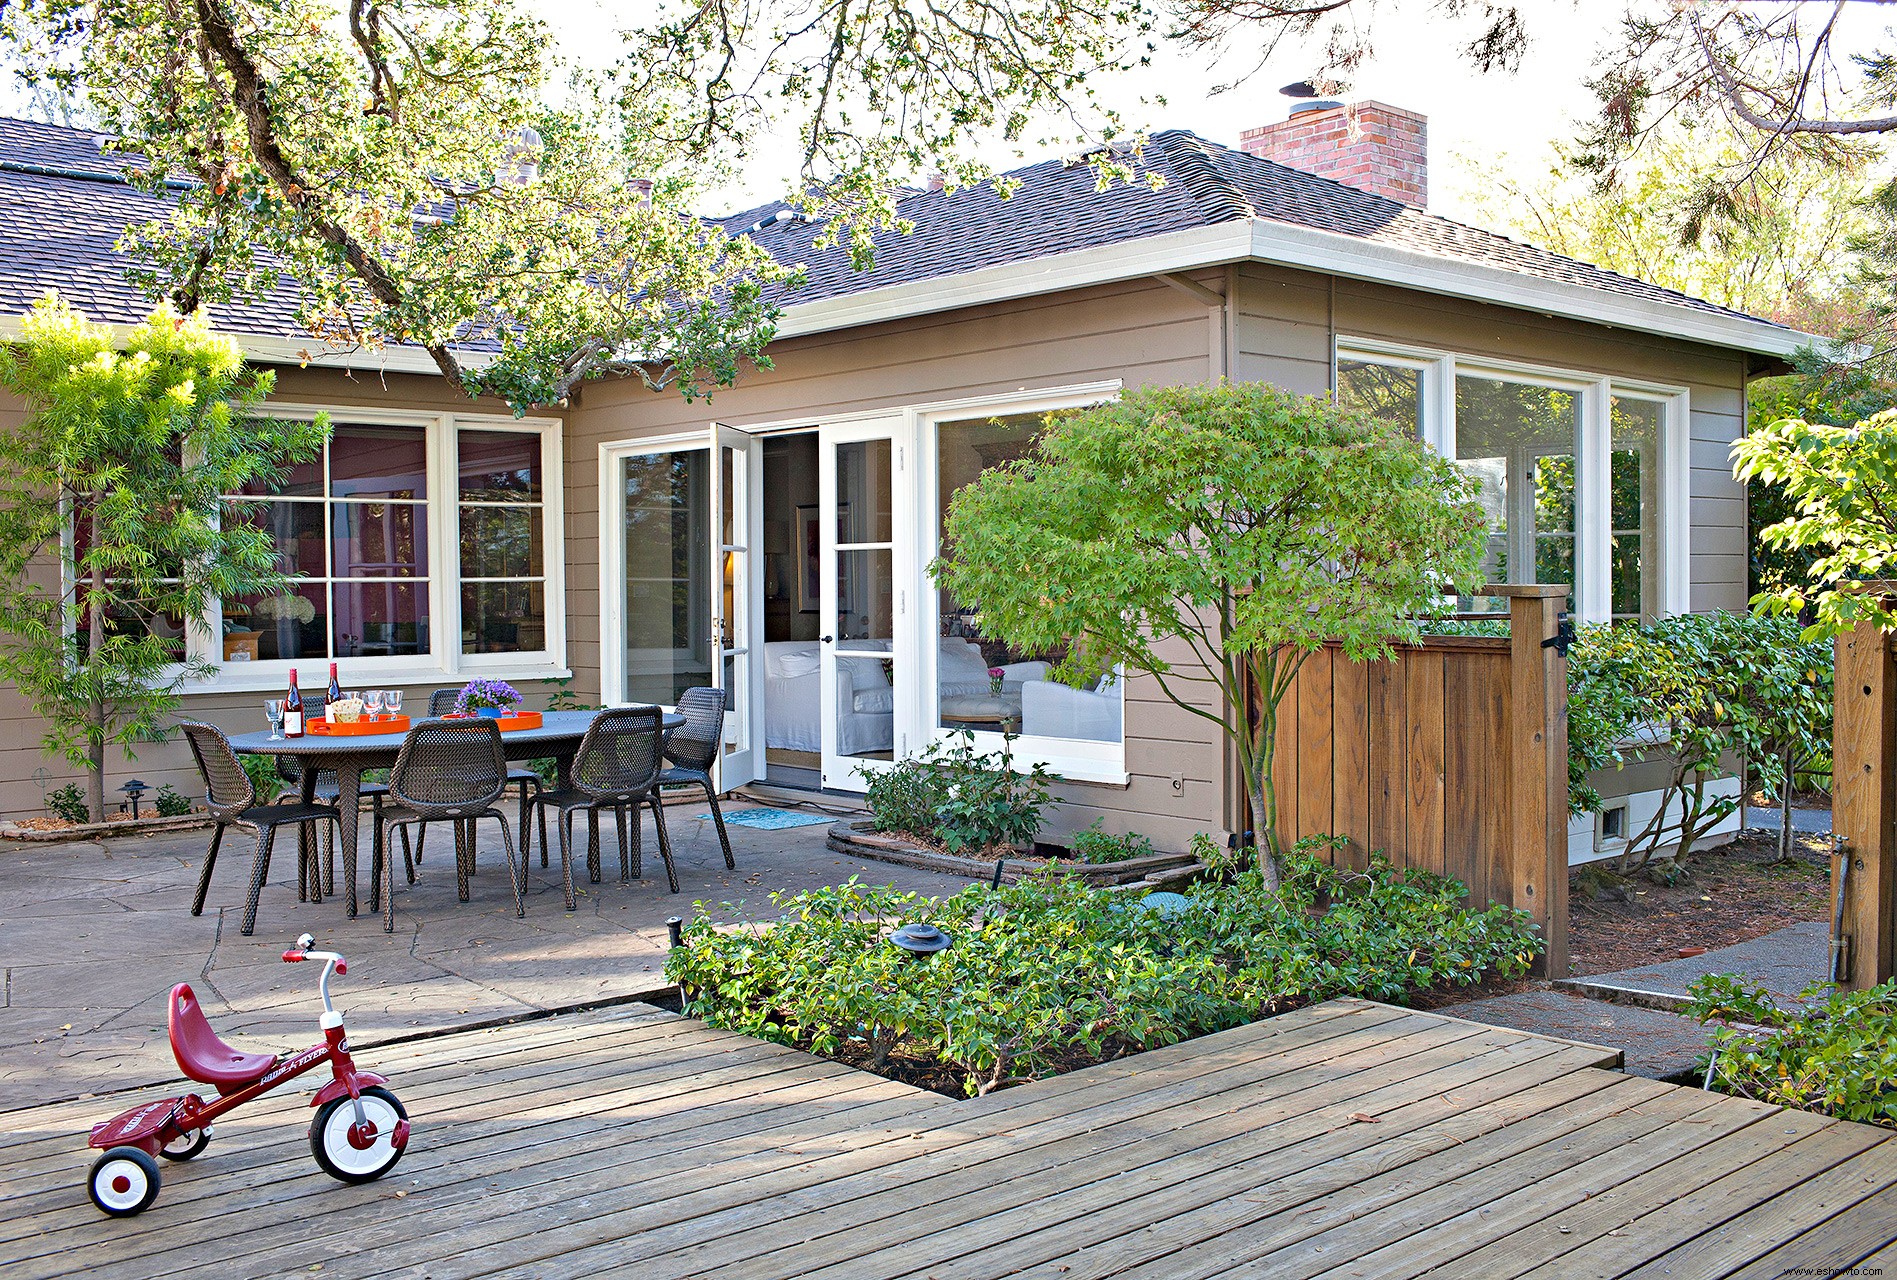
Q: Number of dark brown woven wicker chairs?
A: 6